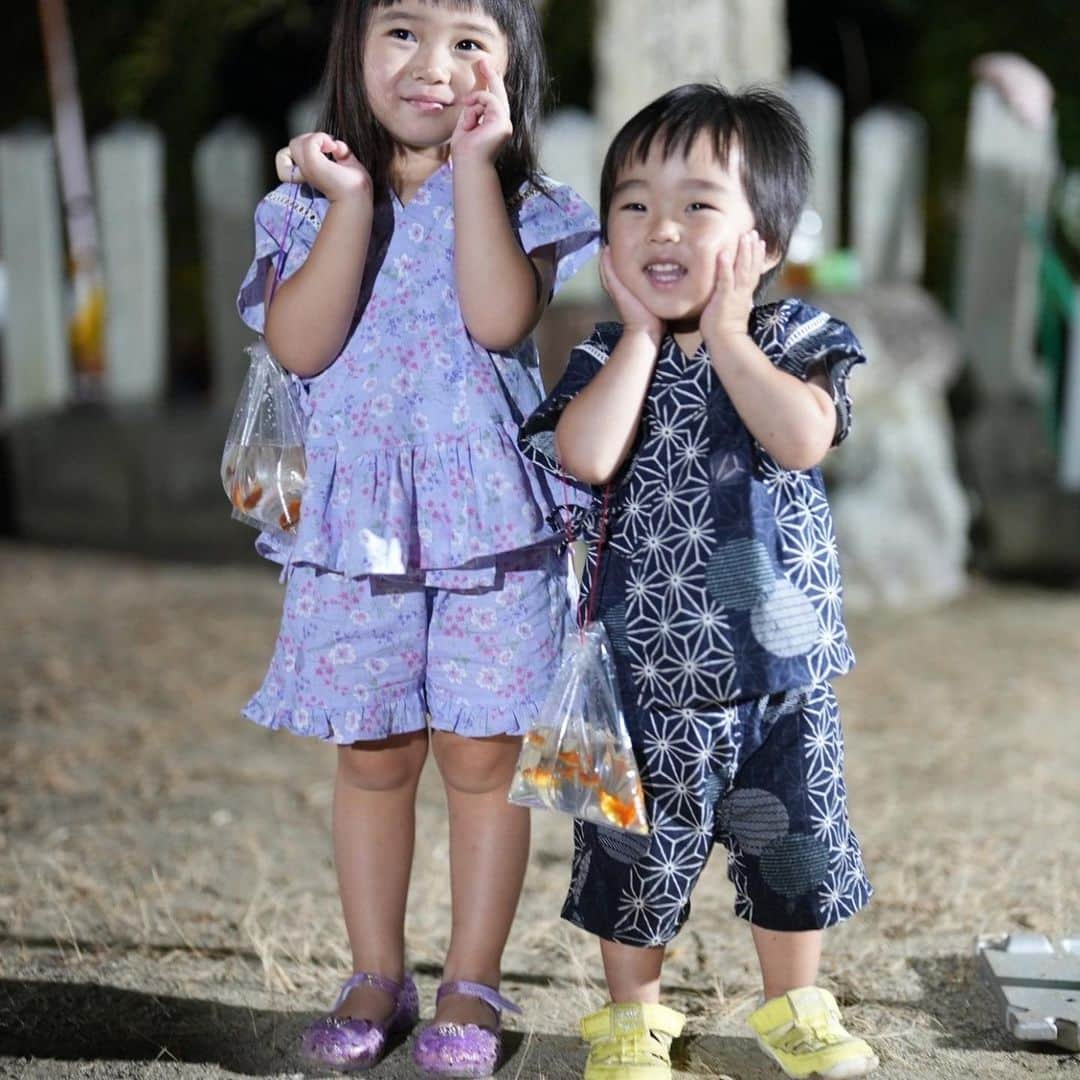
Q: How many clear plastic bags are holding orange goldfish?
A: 2